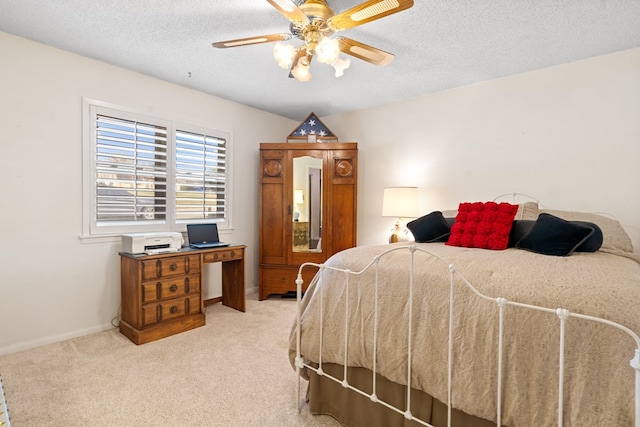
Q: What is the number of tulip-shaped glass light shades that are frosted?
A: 4